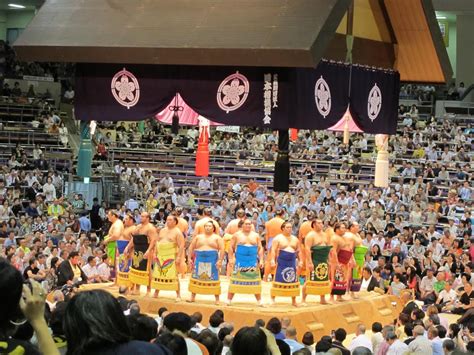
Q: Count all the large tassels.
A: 4